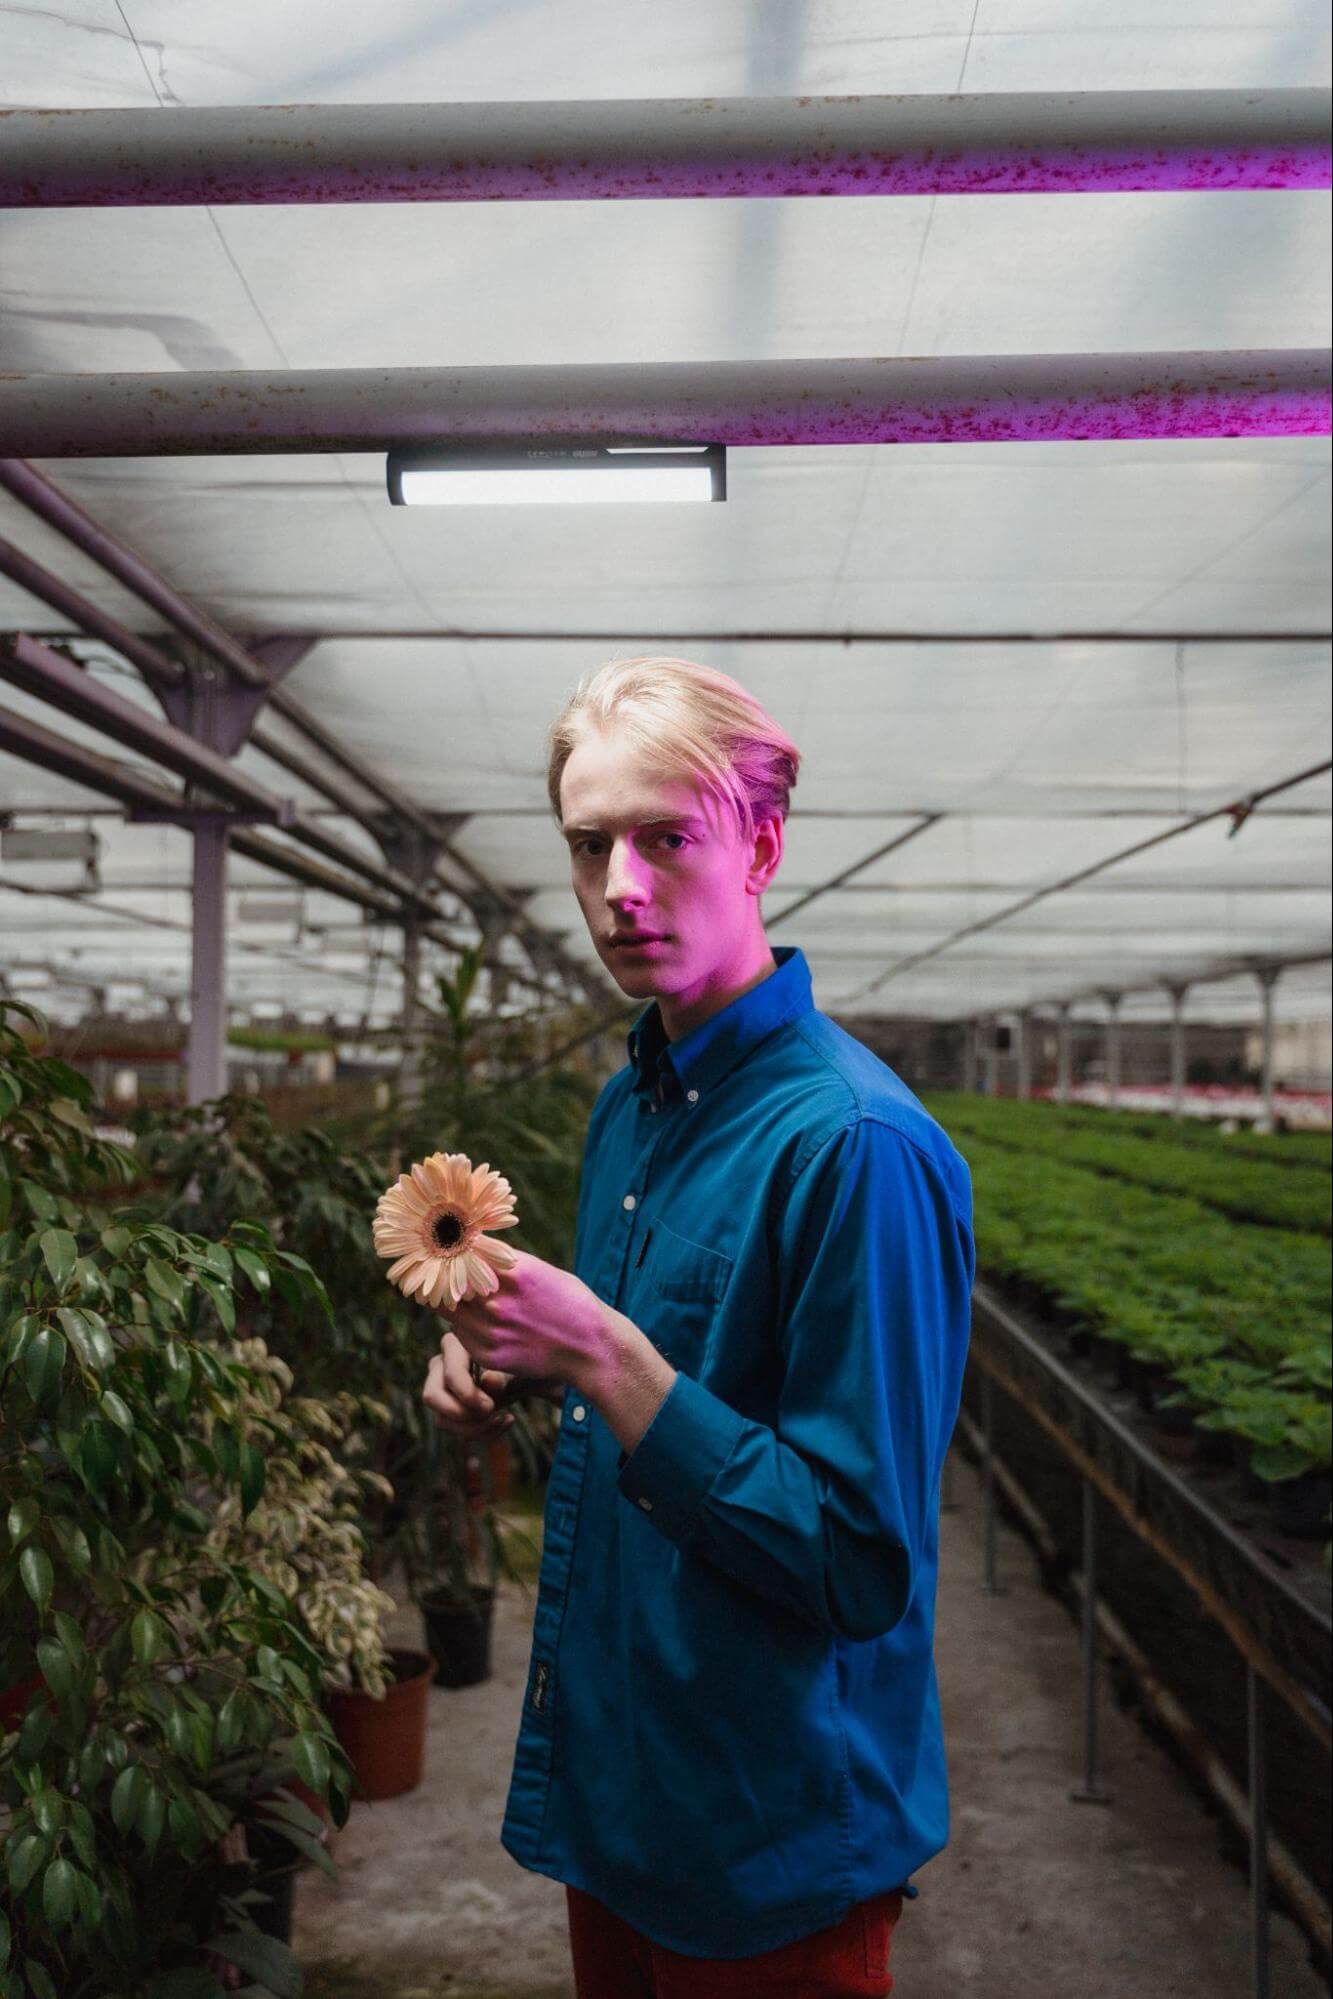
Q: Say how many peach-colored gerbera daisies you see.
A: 1